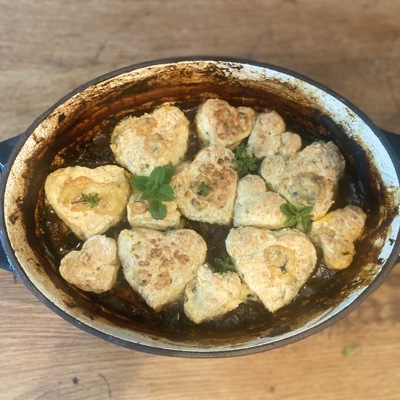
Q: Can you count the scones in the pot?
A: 13